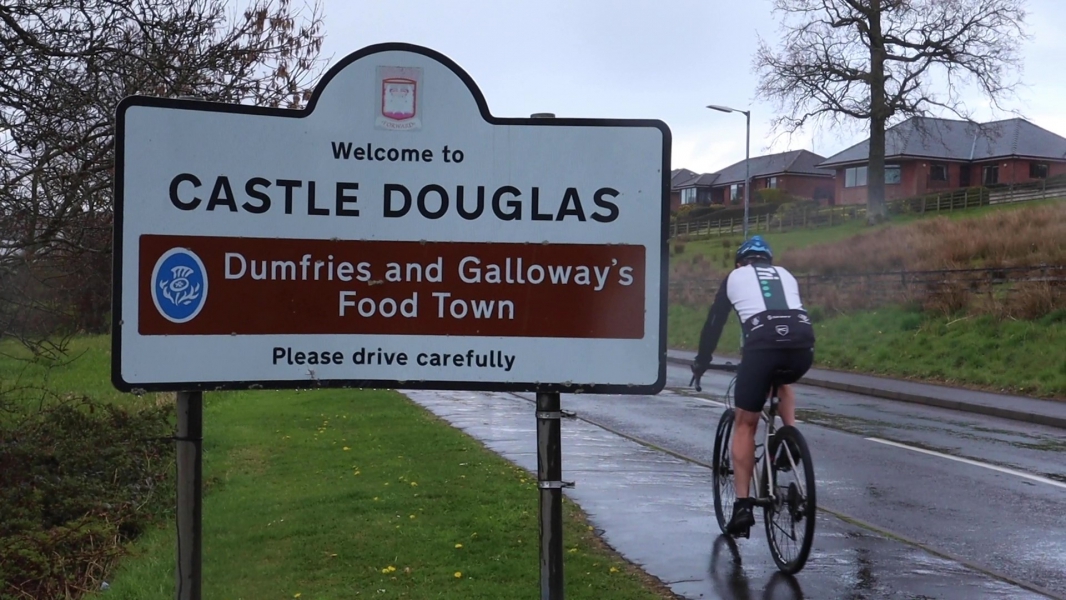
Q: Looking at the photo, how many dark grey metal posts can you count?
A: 2